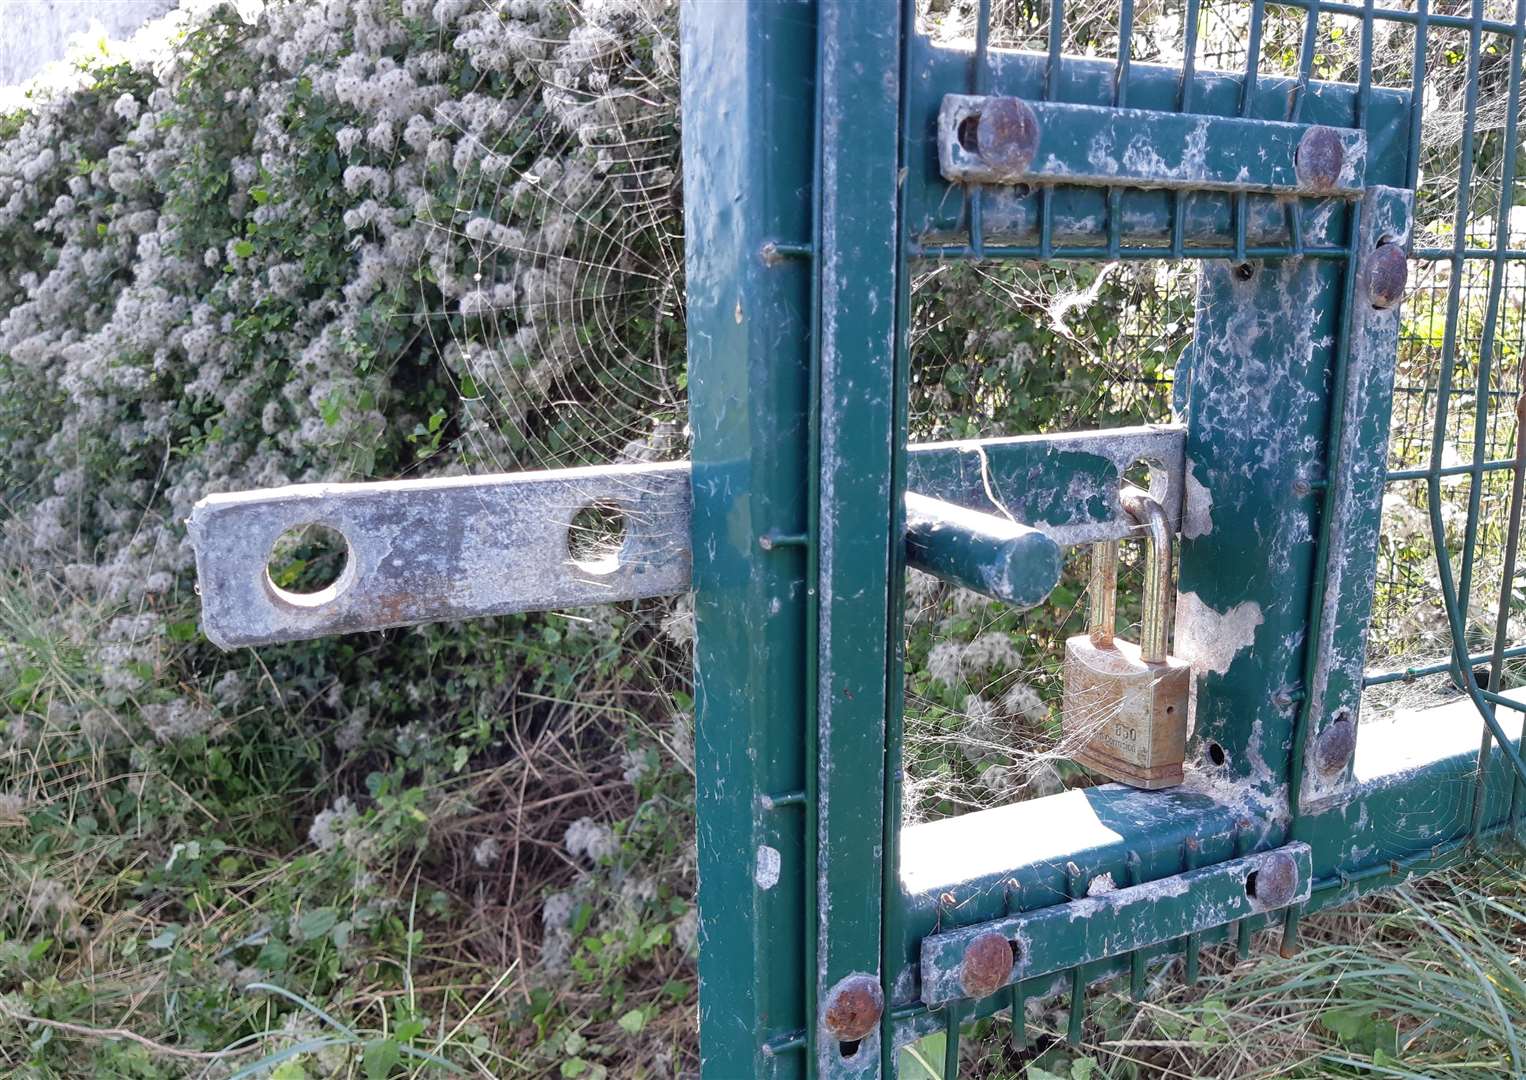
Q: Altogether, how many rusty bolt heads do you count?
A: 7